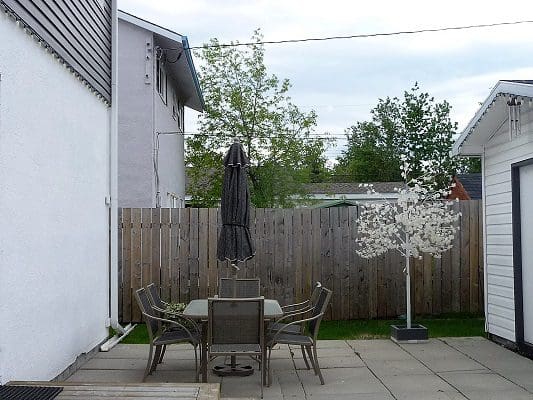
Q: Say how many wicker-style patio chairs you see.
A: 6